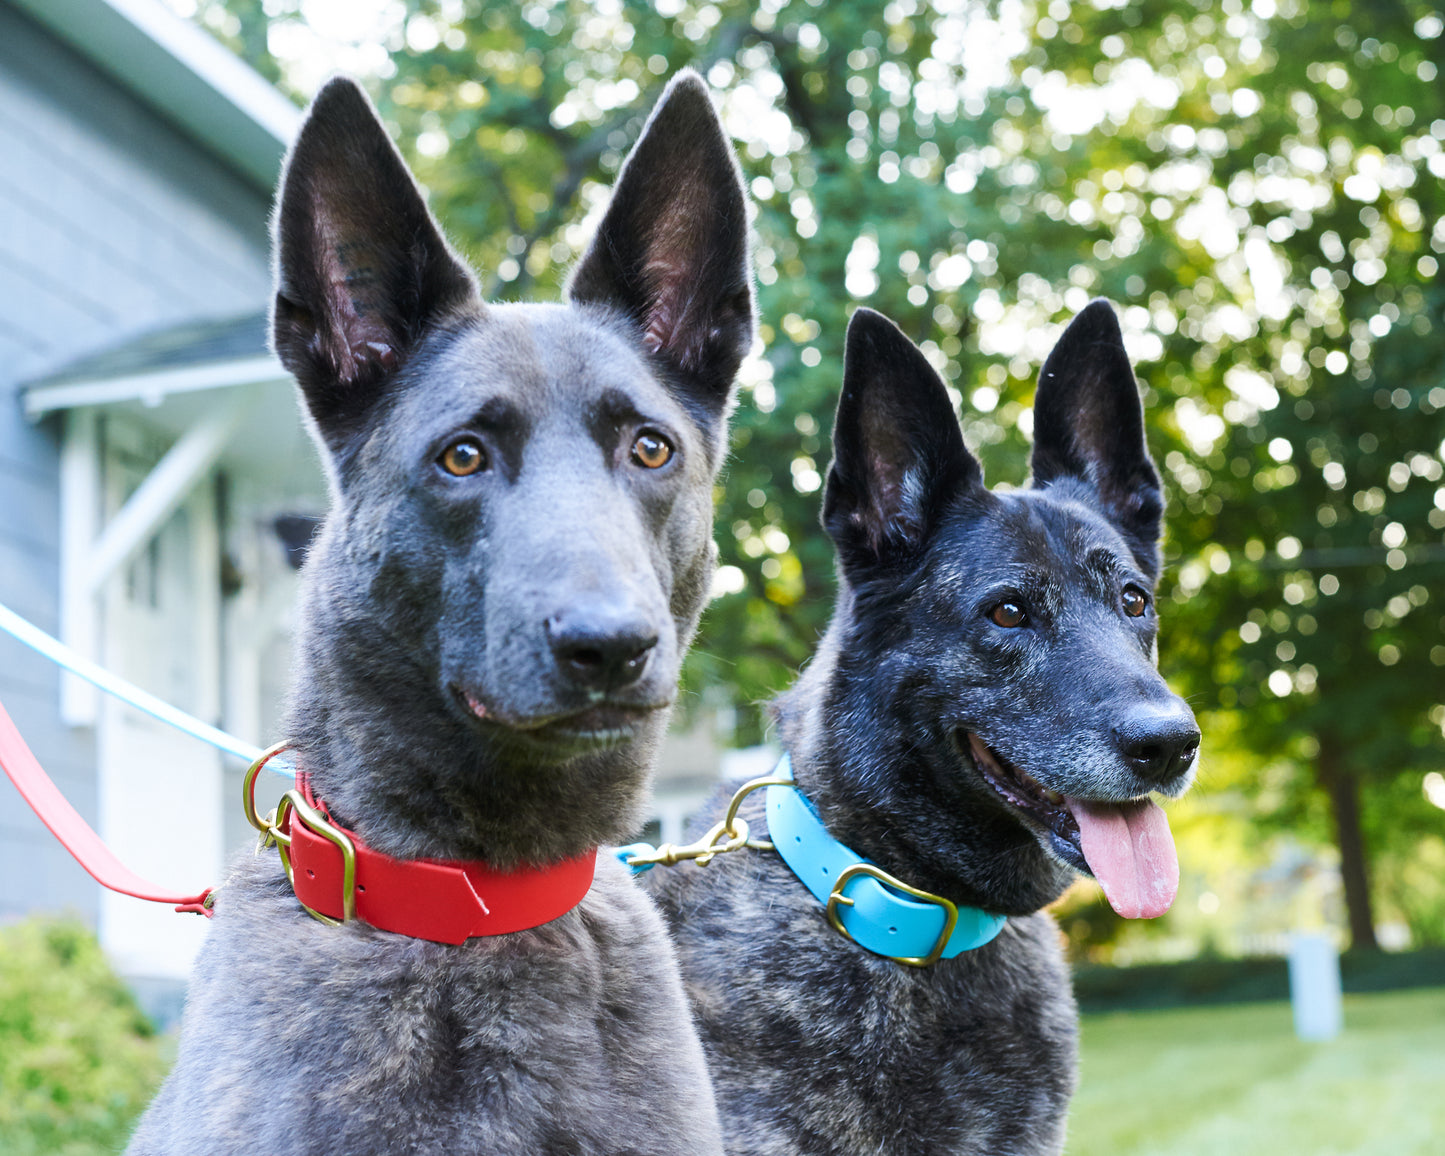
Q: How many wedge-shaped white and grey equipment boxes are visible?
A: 0